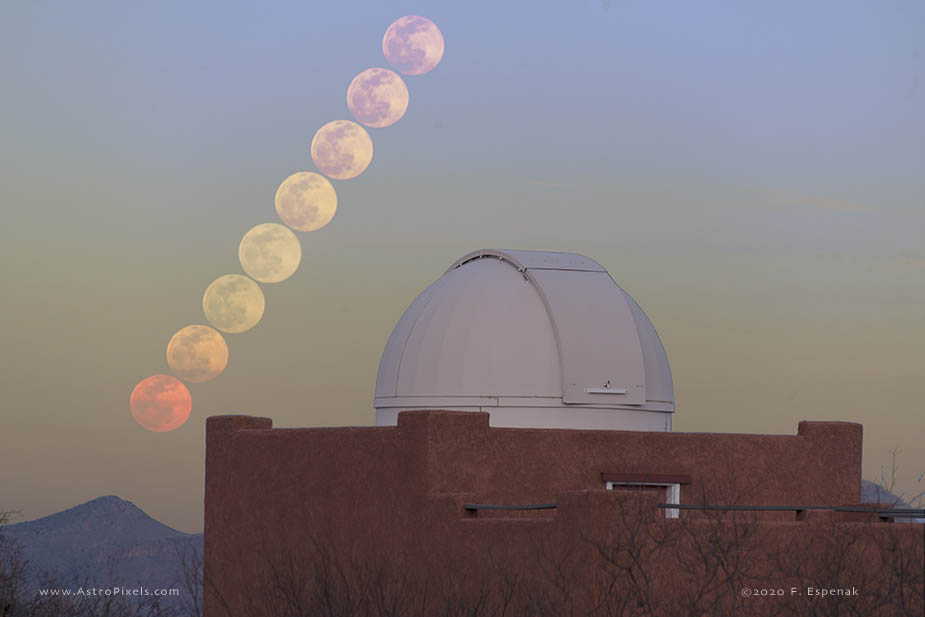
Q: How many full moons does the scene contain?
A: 8